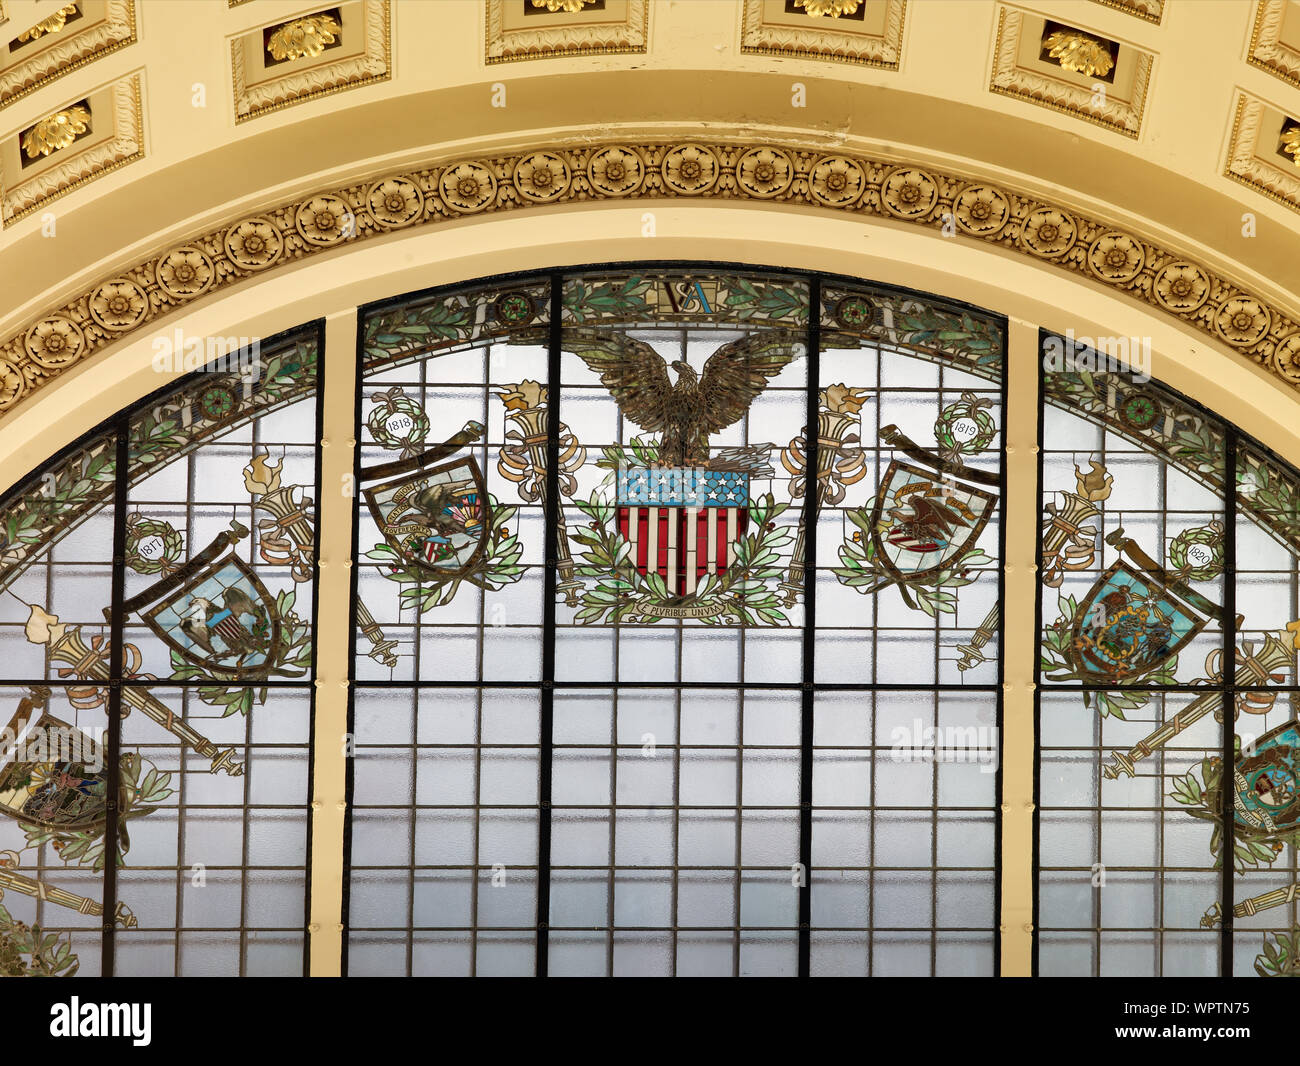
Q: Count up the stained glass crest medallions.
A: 7